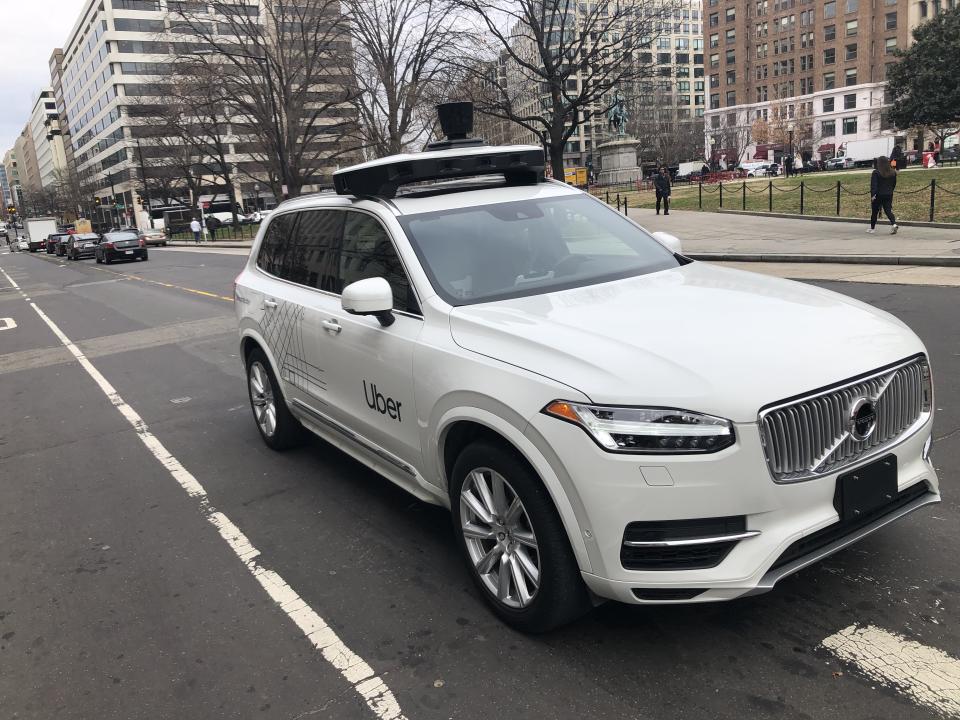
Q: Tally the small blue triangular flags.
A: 0